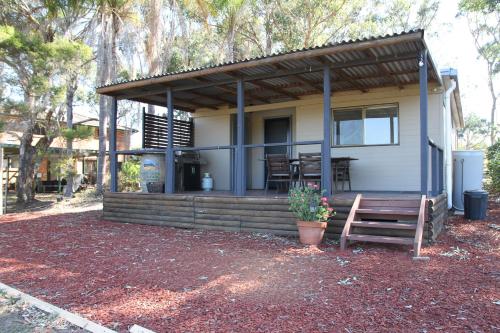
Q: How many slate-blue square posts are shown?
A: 5